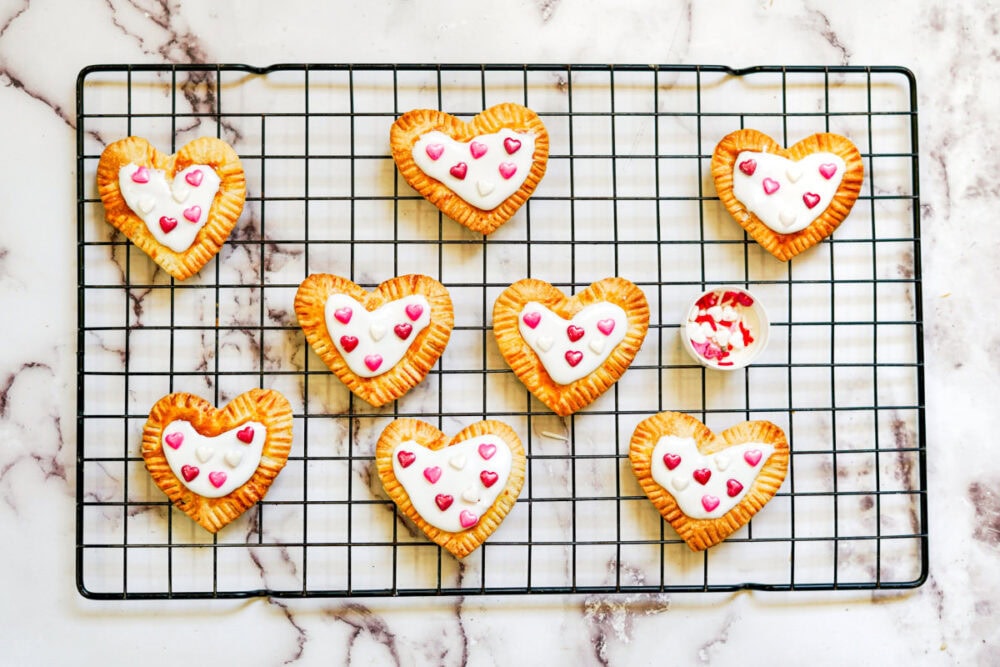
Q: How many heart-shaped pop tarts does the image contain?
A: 8